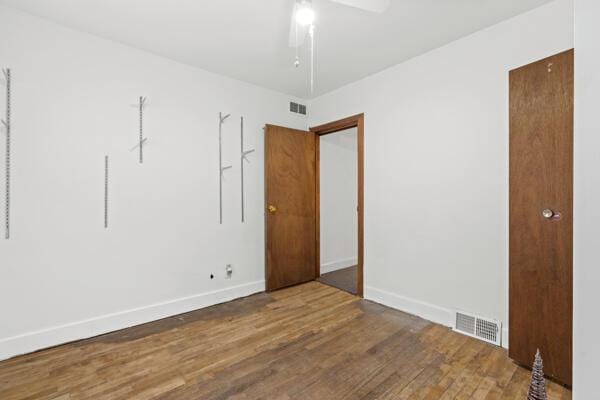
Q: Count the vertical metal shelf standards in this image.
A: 5